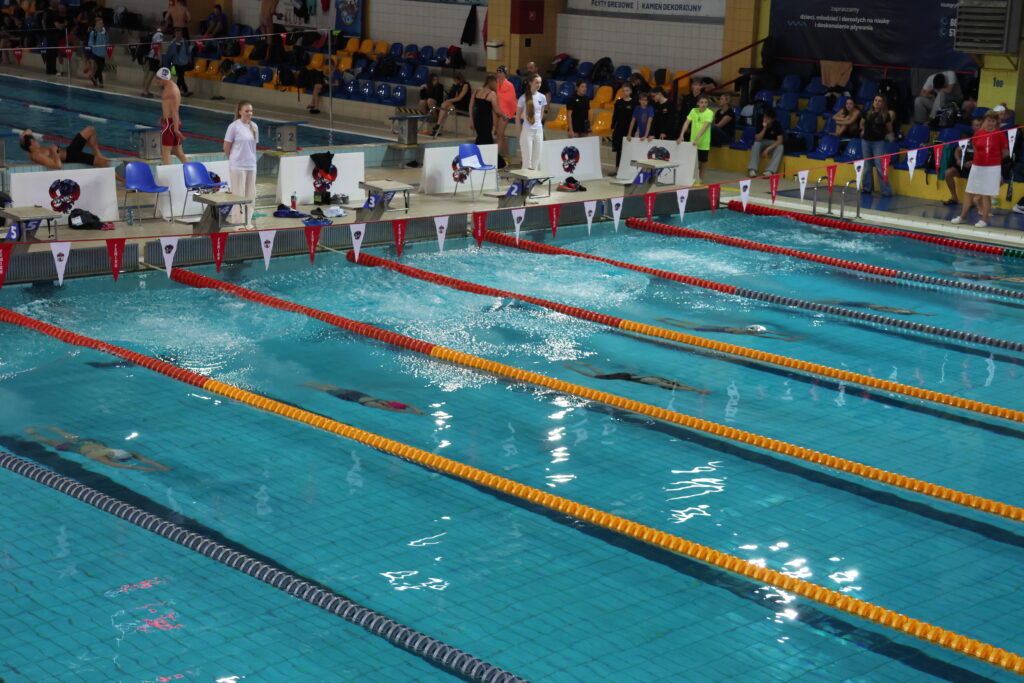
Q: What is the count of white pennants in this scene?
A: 15